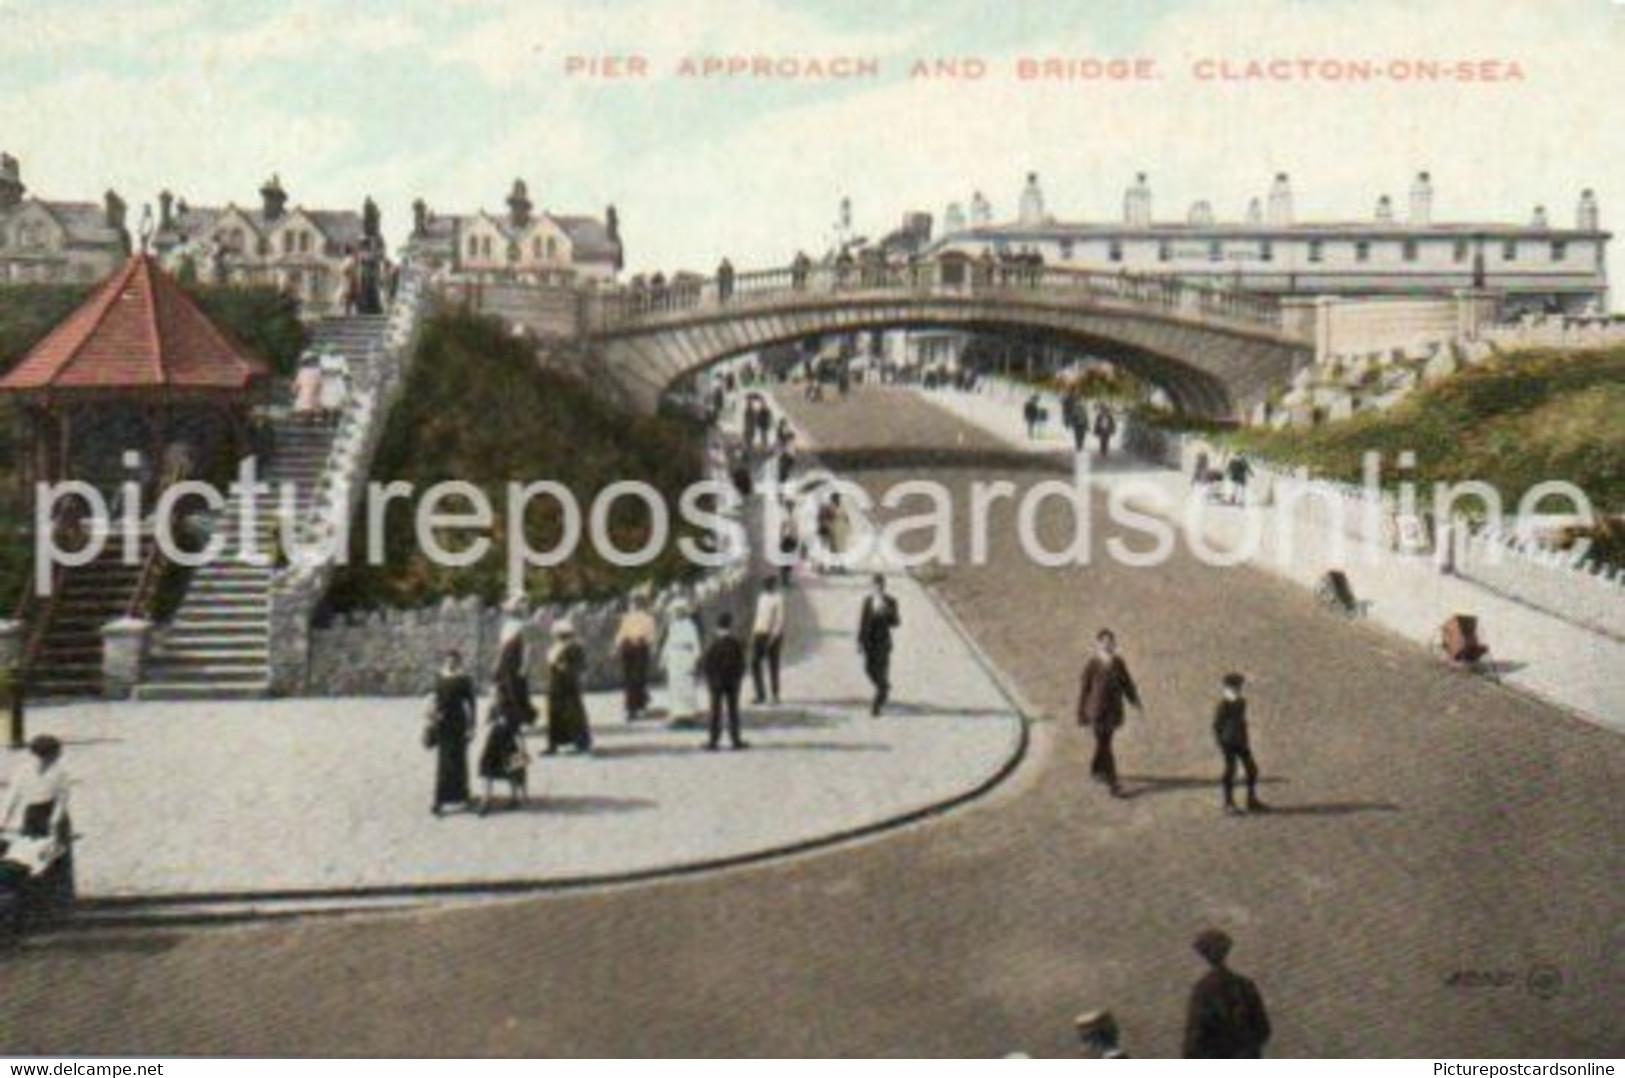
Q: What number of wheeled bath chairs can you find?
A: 2